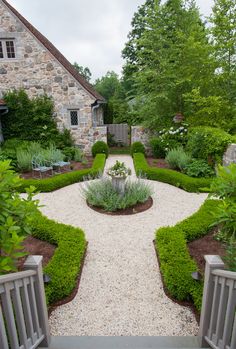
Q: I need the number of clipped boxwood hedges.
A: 4